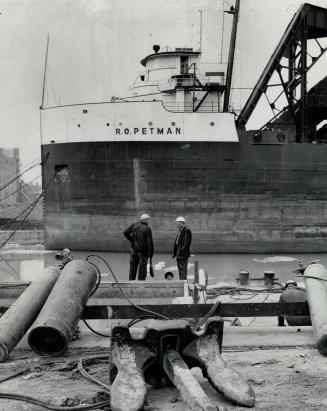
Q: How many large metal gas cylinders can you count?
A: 3